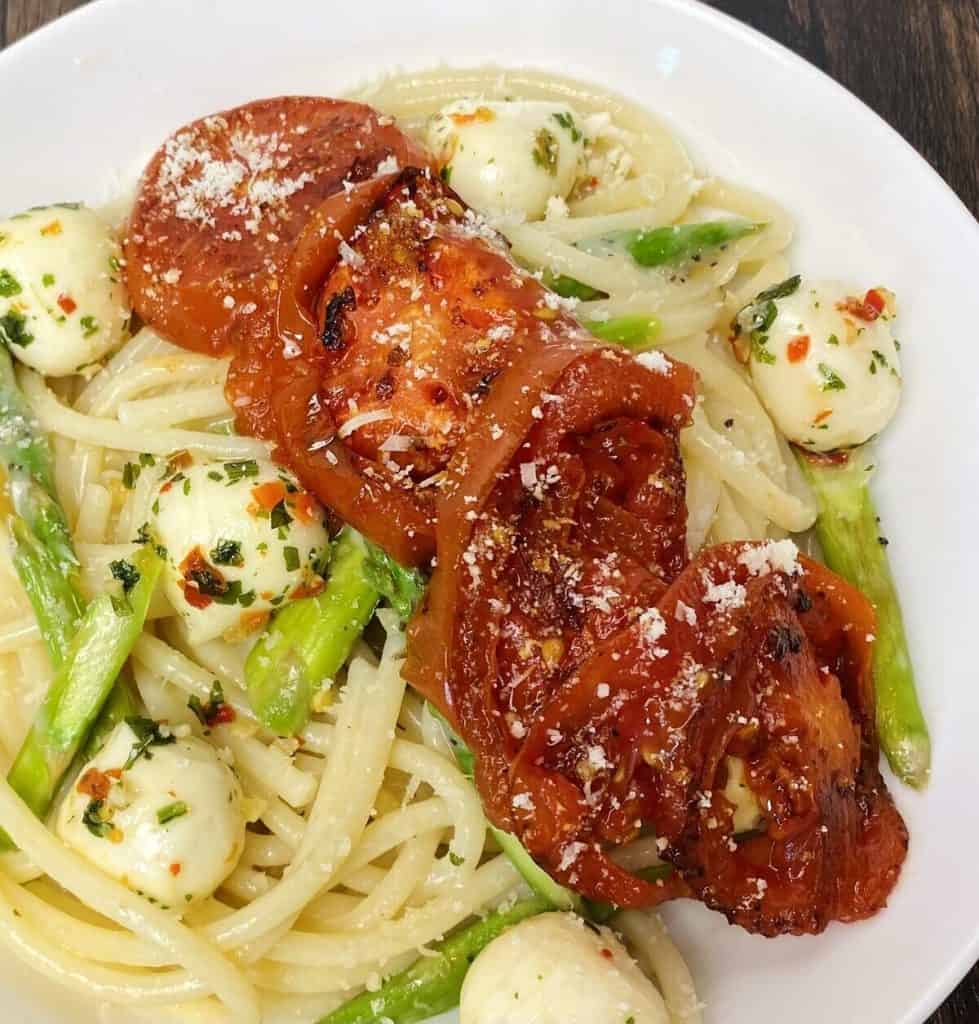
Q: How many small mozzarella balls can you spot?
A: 6